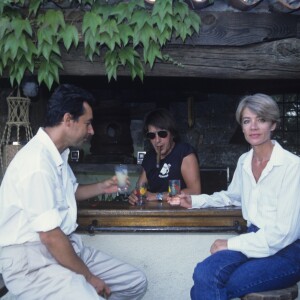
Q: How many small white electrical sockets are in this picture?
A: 2